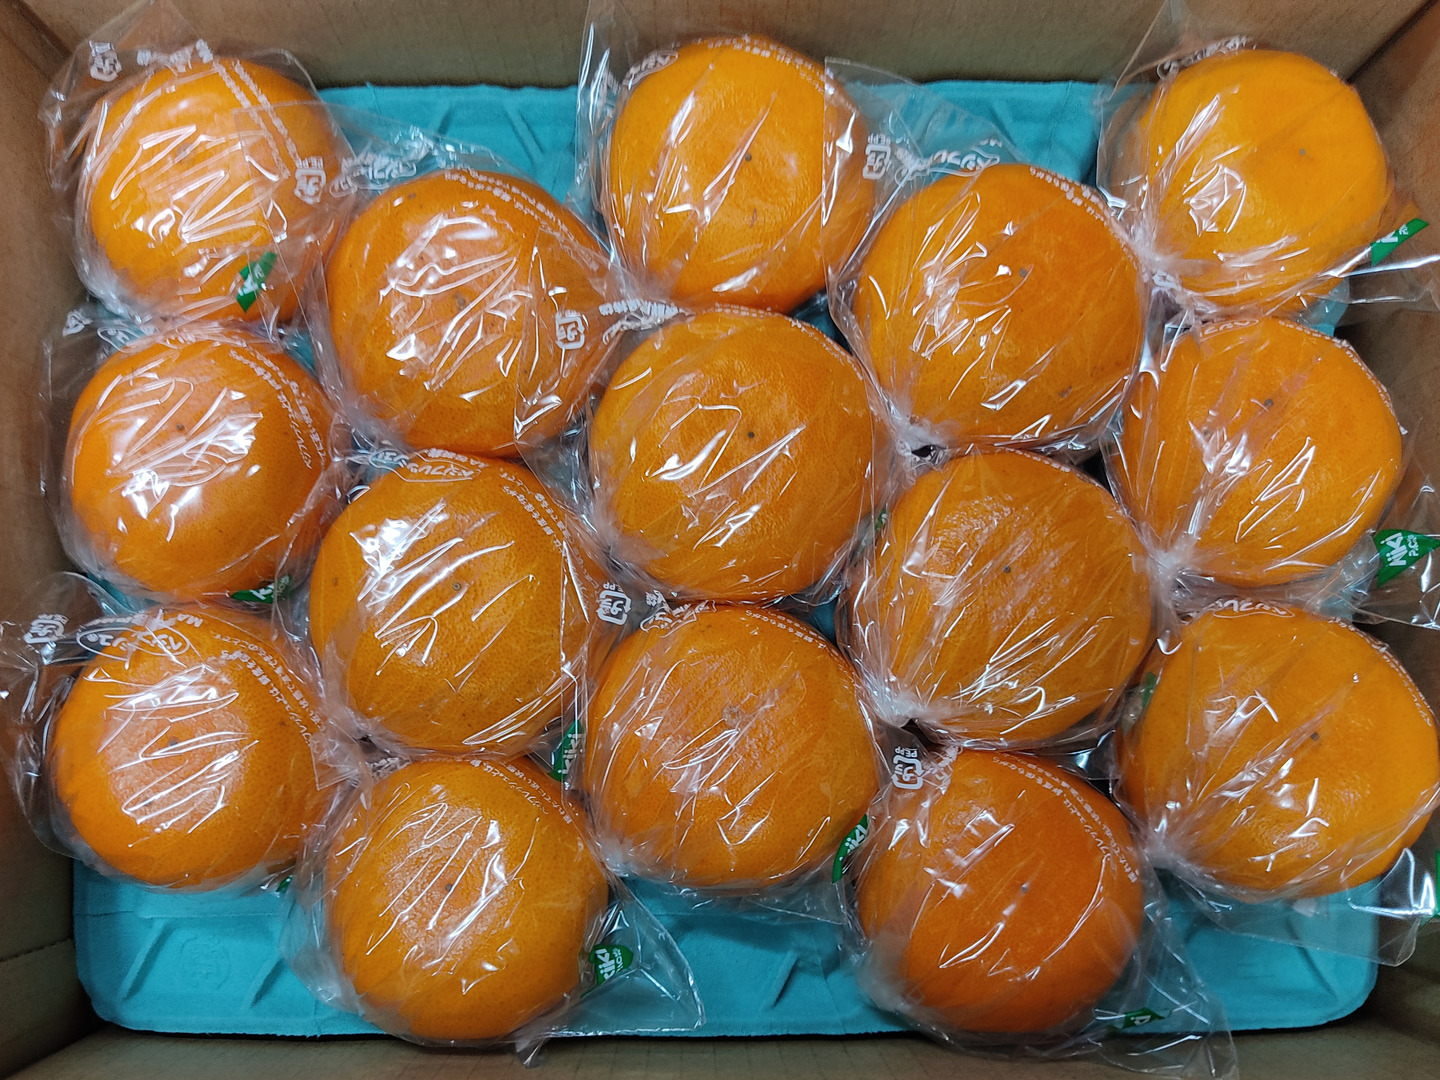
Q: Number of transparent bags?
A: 15